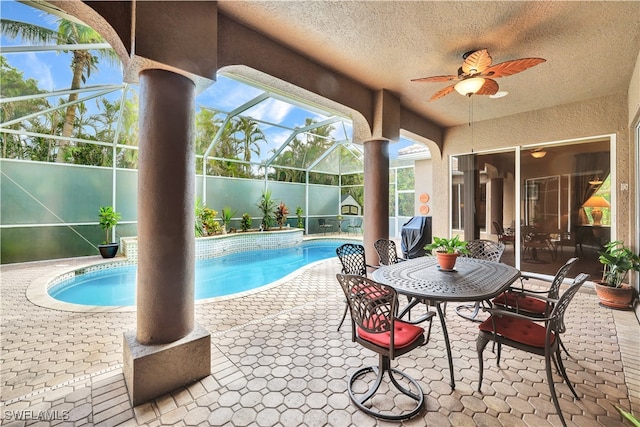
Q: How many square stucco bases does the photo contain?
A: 1